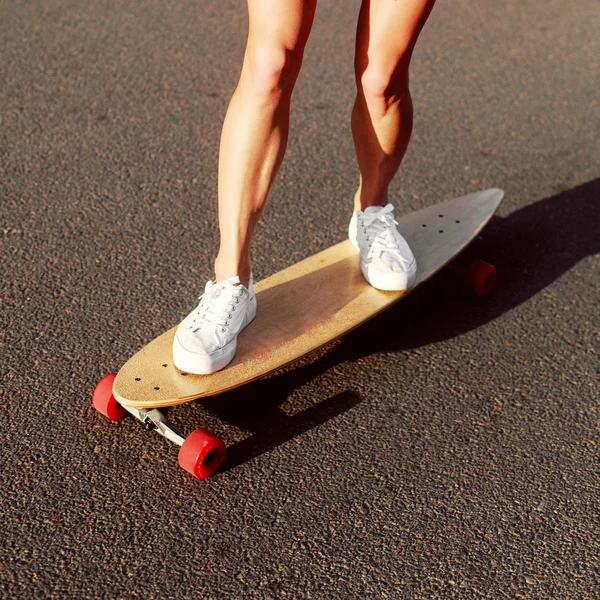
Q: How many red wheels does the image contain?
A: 3